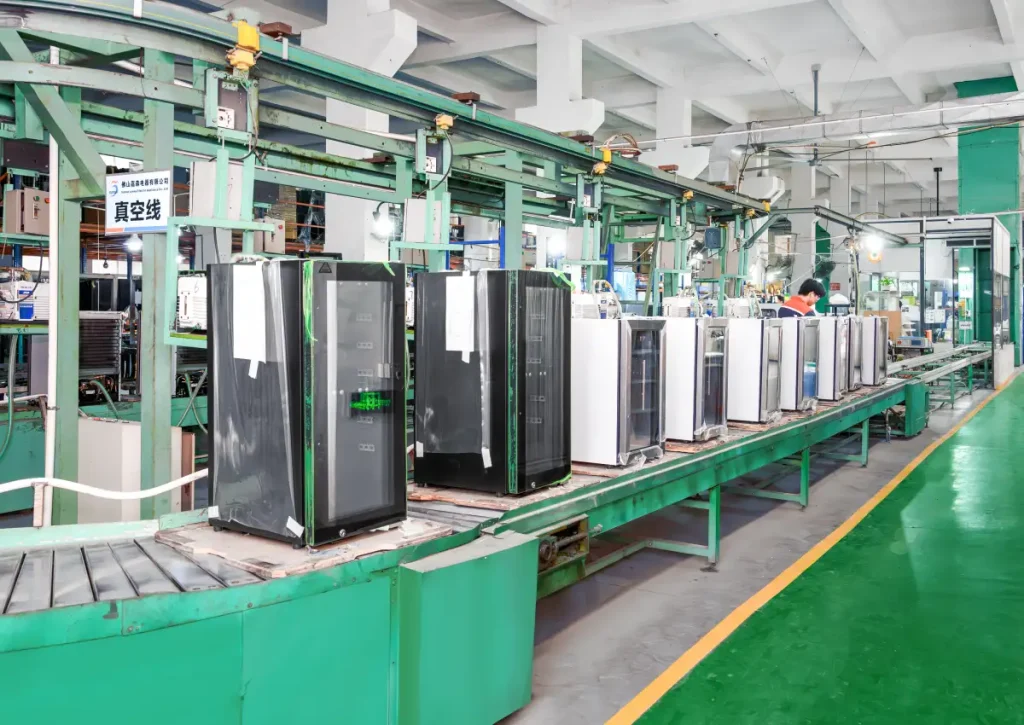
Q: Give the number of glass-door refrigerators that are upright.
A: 9